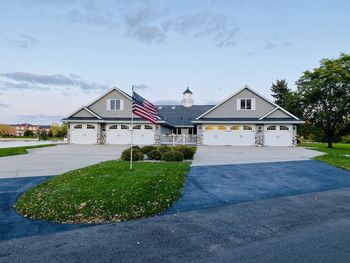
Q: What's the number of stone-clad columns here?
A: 6